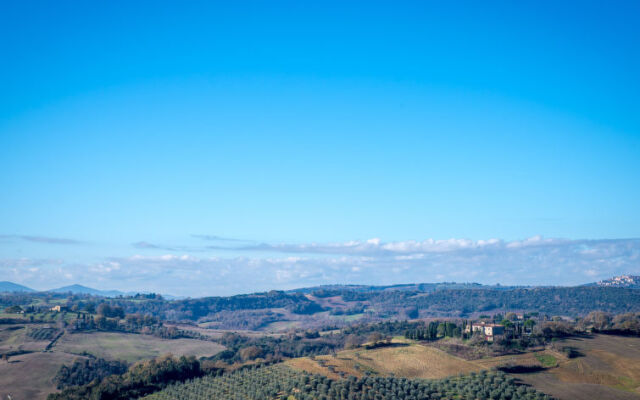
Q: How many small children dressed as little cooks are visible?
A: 0